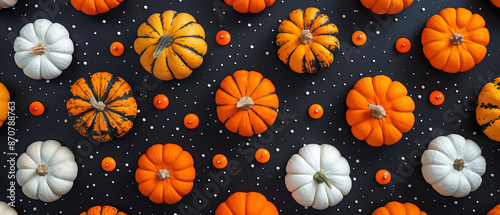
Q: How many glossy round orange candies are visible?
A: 13